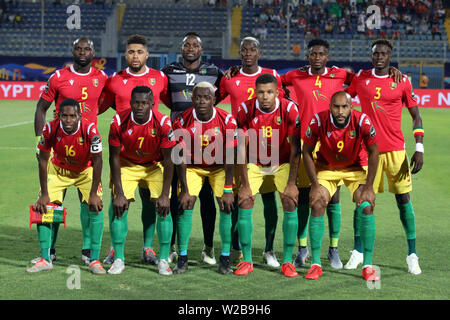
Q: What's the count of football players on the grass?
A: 11